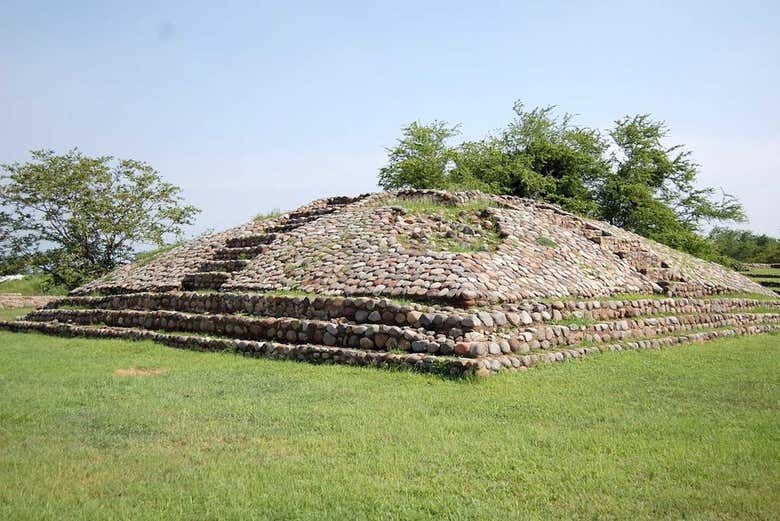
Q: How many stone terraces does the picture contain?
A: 3